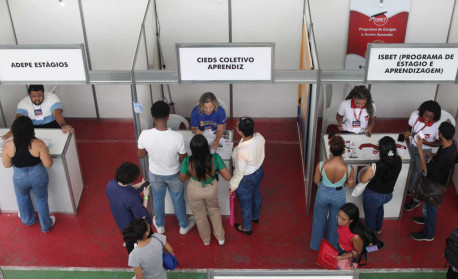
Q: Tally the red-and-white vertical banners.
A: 1